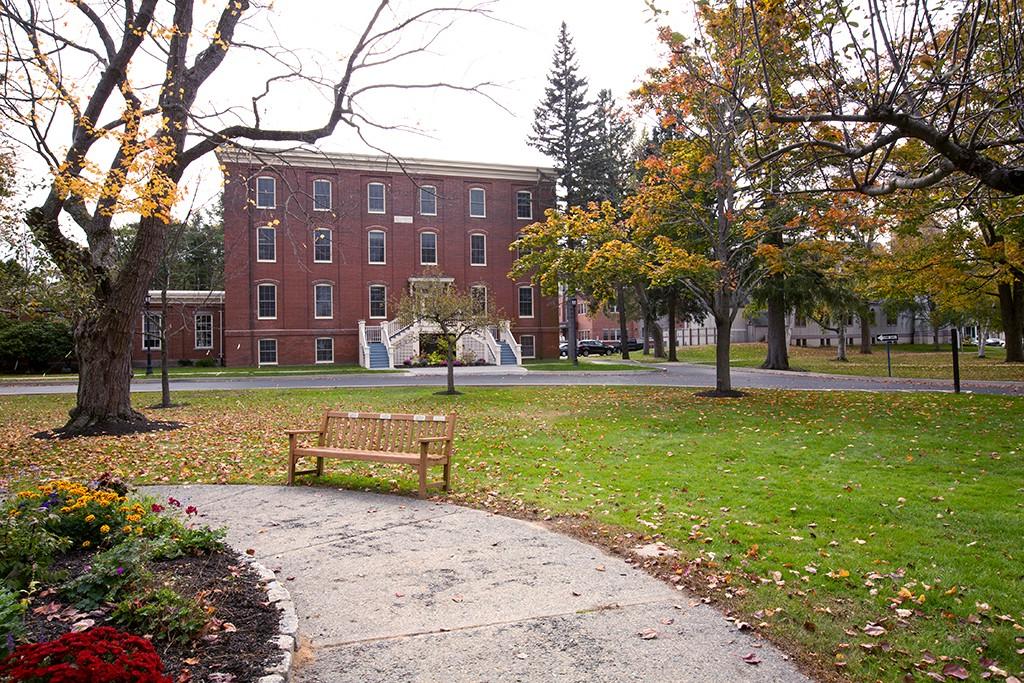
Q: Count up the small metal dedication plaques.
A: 4